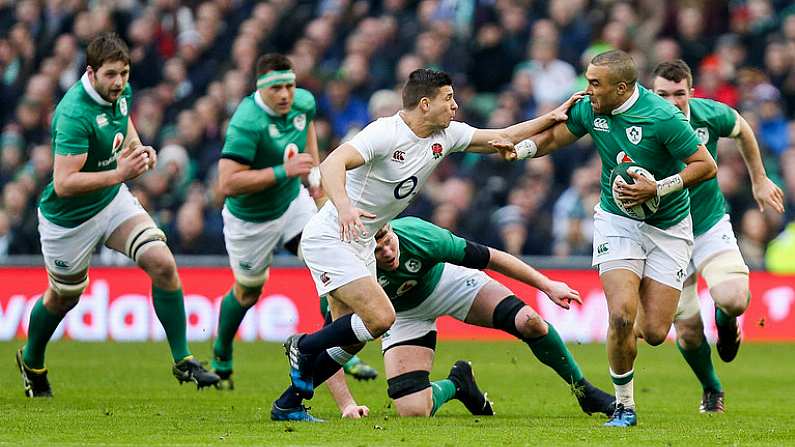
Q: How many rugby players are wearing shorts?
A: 6